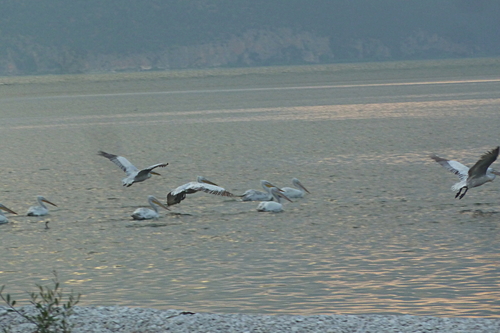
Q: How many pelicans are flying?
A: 3